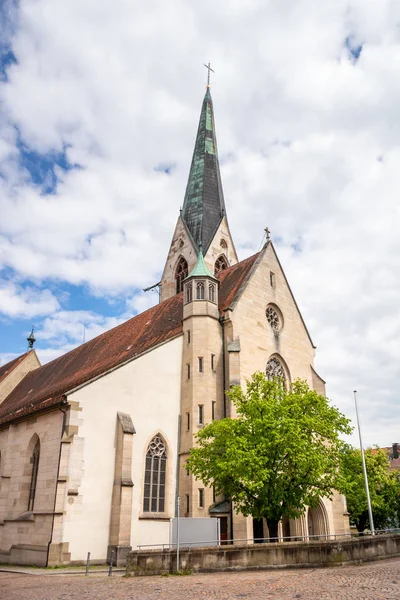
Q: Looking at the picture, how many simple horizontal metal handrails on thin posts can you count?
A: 1